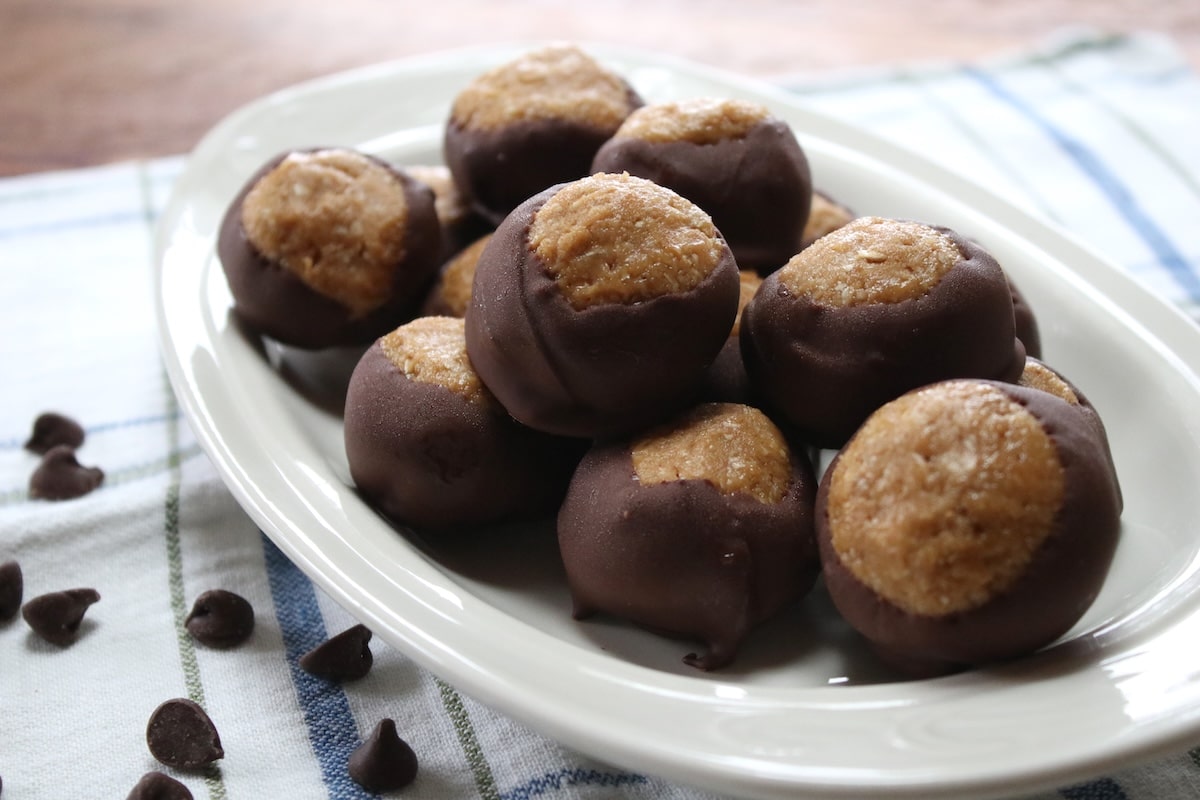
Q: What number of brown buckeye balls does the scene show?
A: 14